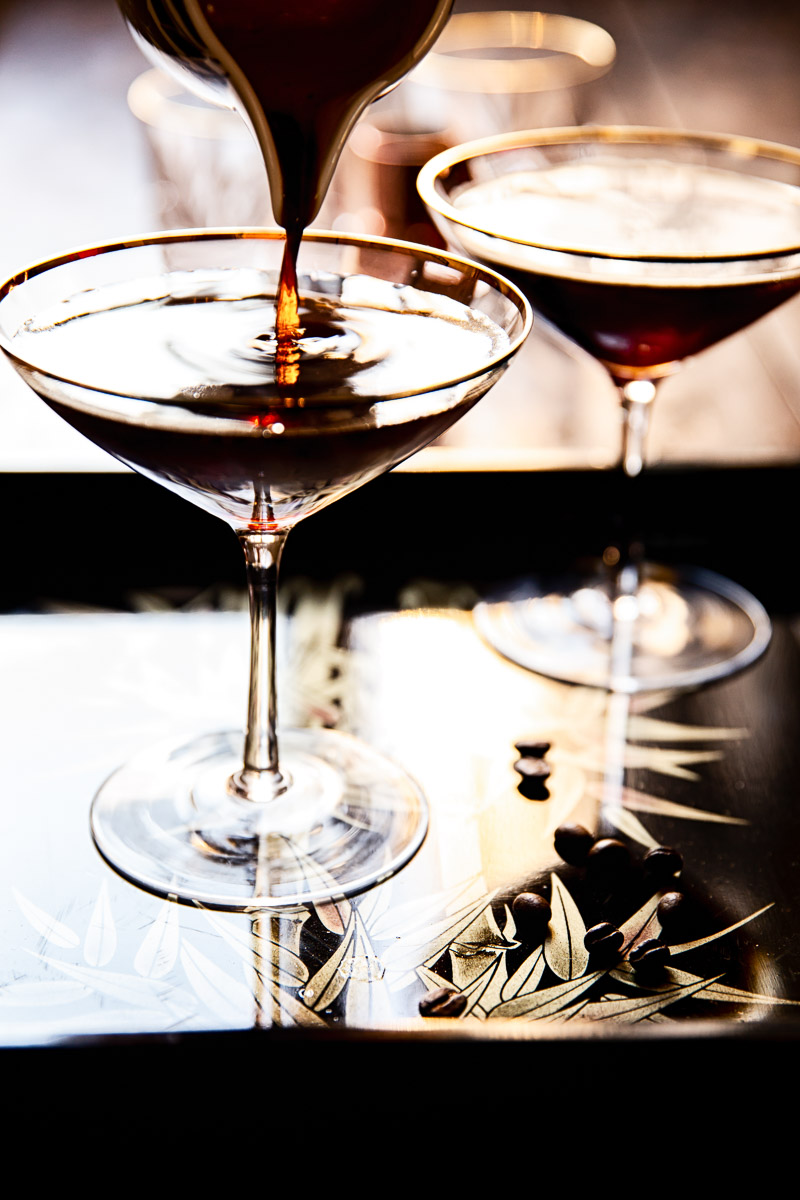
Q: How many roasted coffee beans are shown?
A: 10